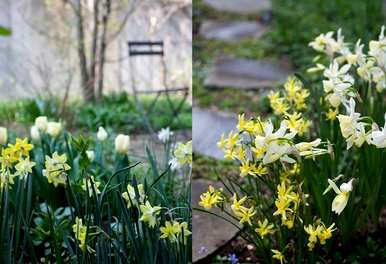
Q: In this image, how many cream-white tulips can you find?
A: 7